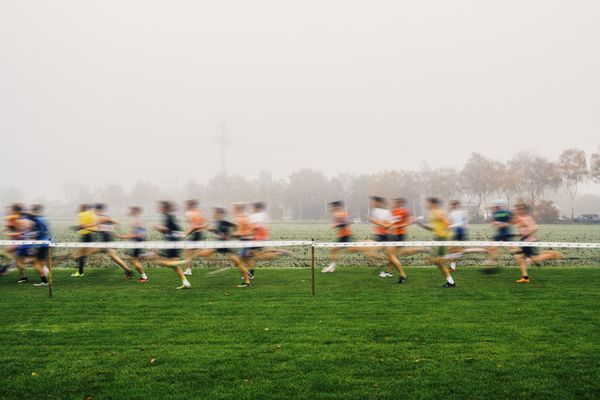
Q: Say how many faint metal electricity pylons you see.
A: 1